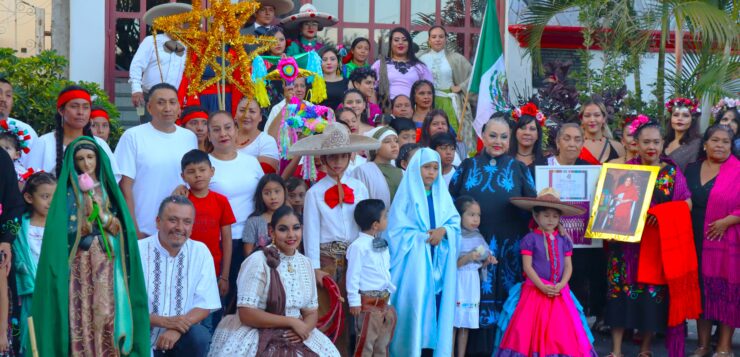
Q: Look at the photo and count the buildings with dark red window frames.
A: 1